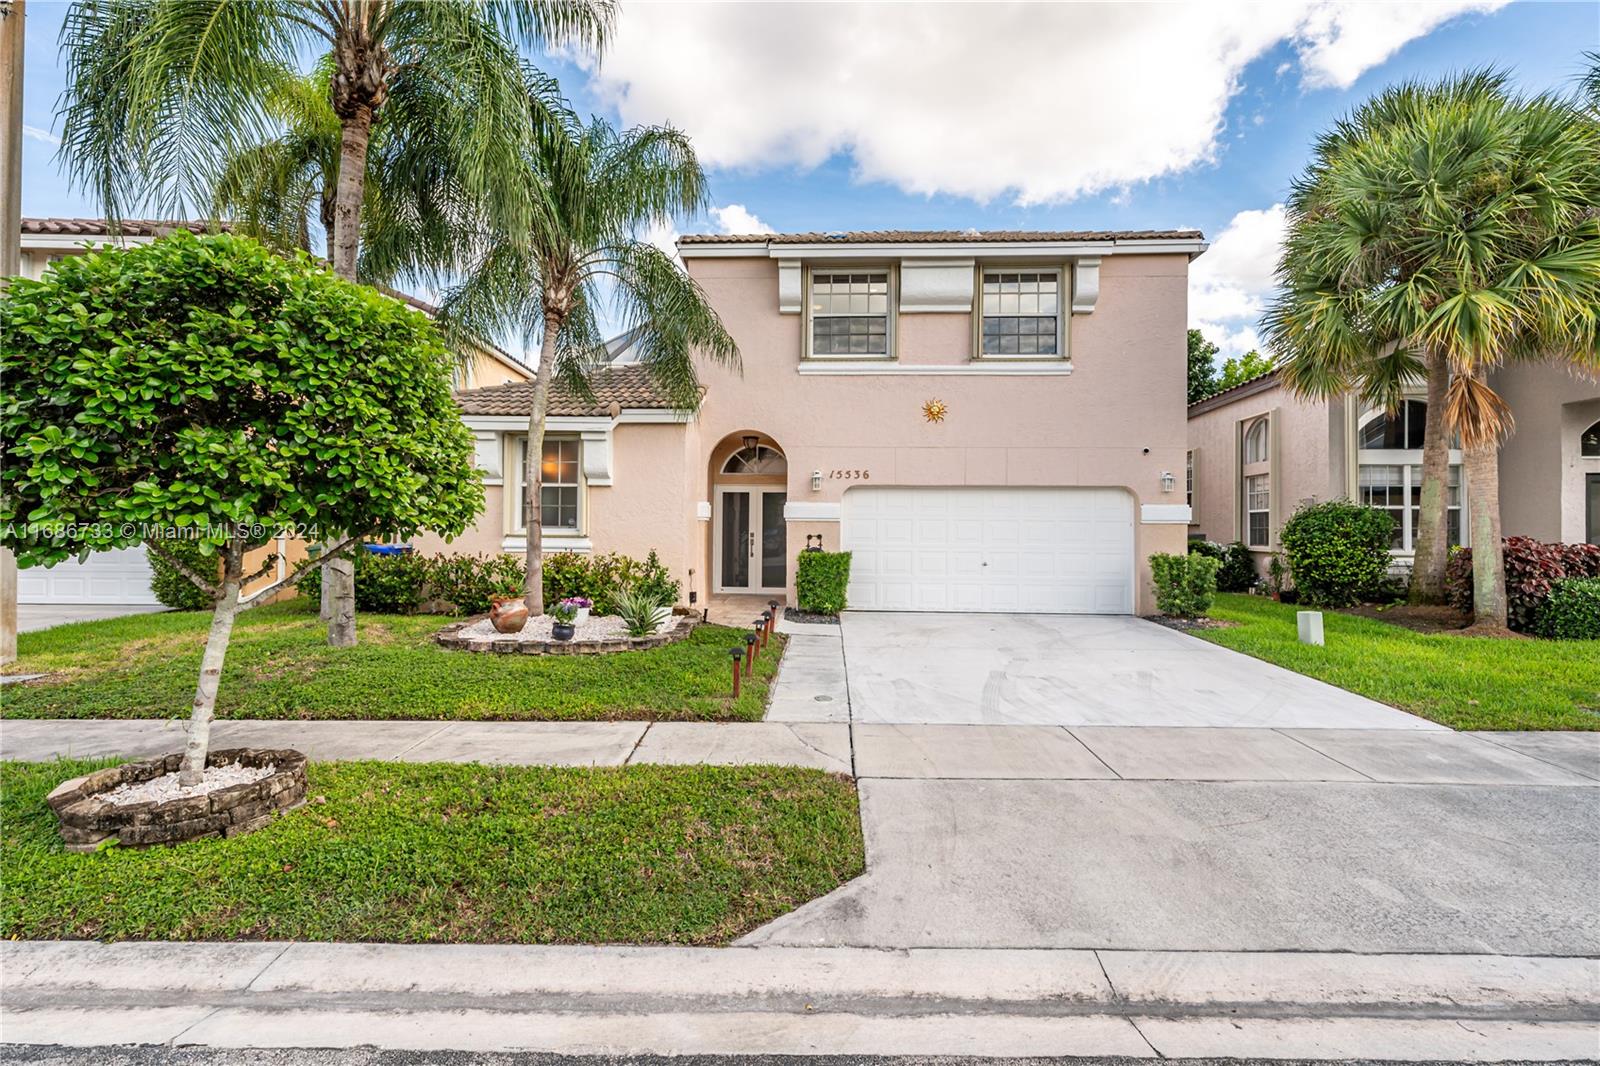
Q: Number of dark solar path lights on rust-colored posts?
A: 5